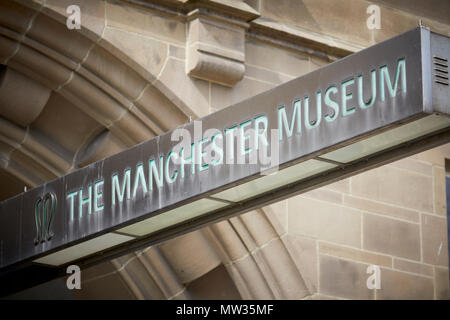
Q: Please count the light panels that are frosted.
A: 4